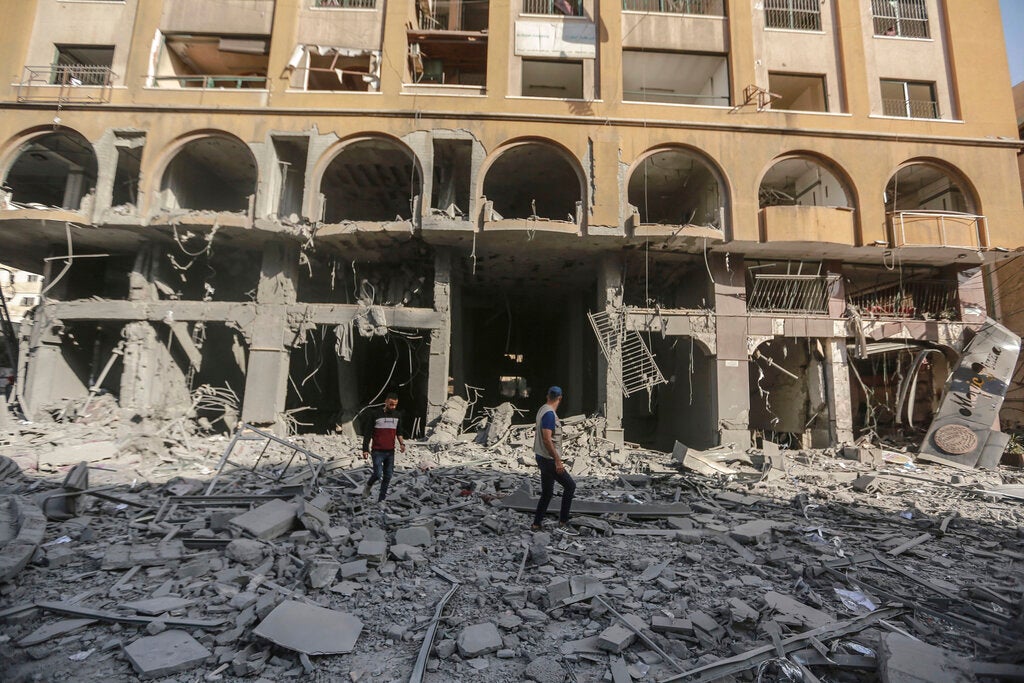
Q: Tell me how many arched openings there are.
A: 7